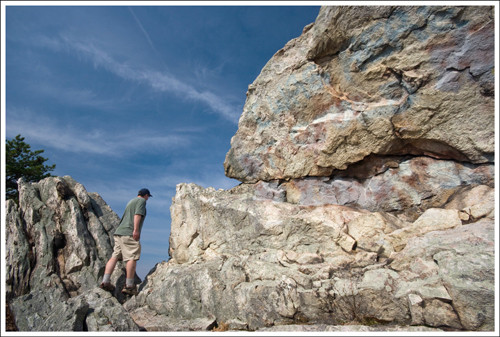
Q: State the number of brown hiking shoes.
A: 2